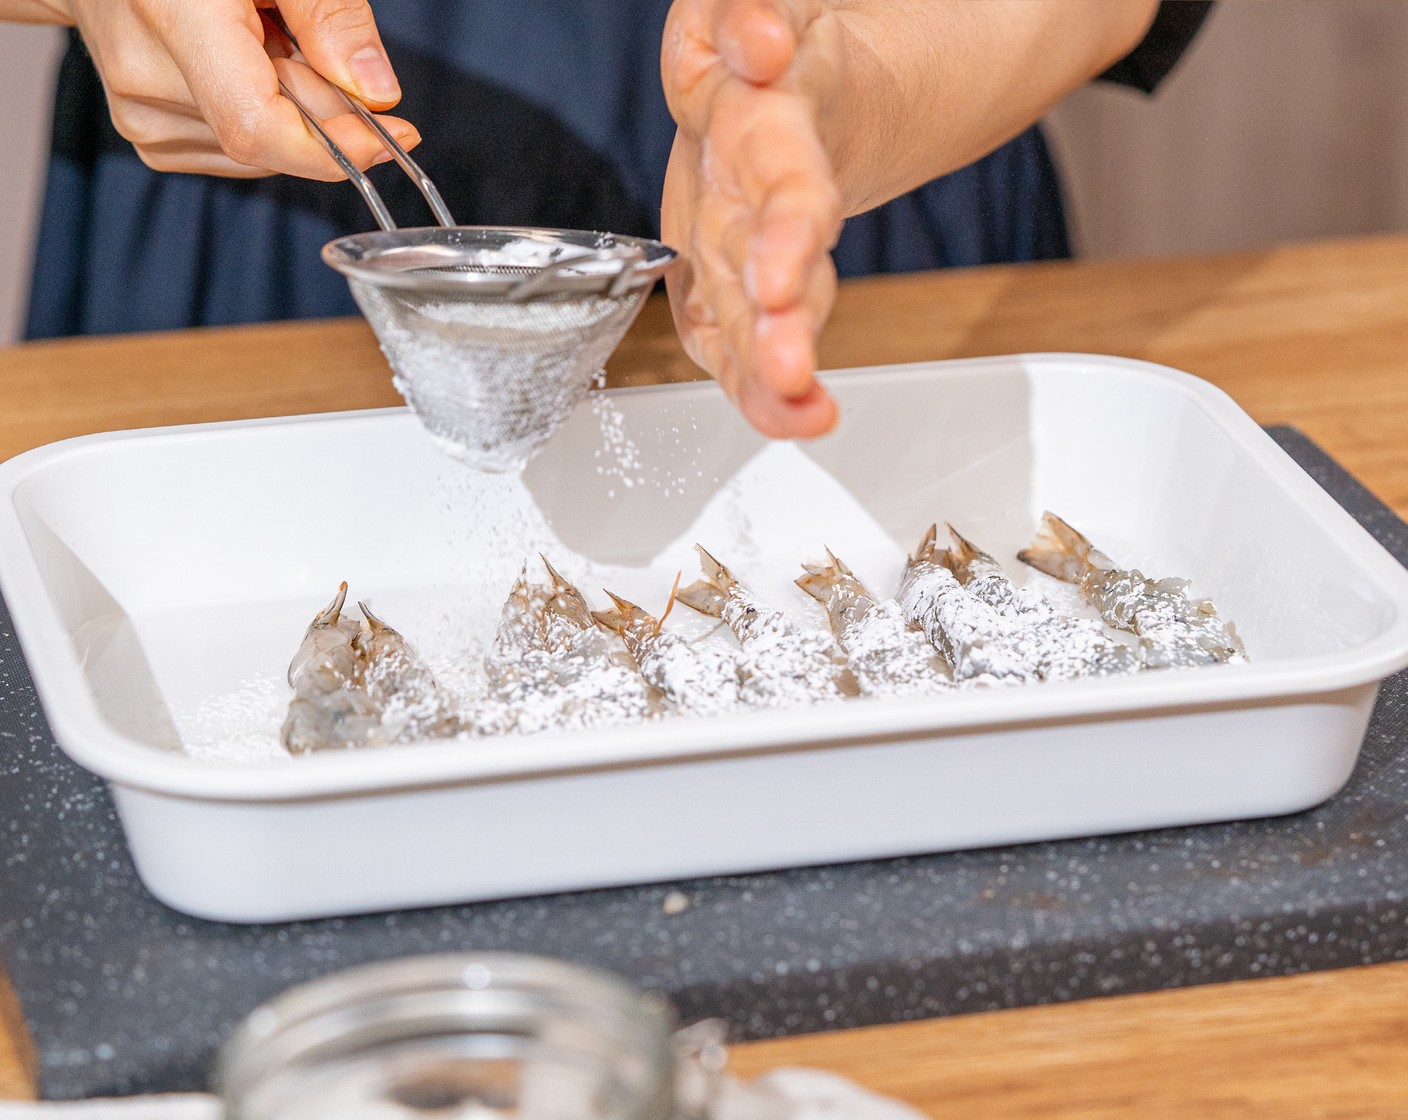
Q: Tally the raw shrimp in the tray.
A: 10